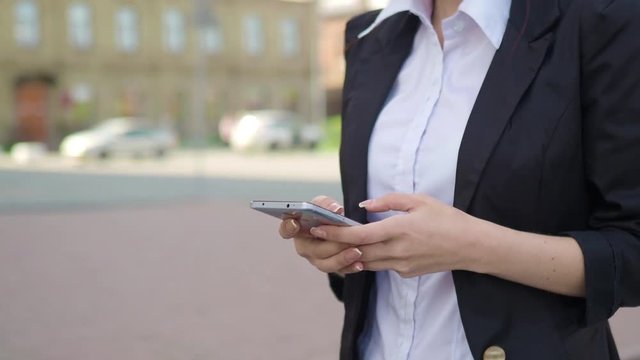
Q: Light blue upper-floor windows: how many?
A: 7